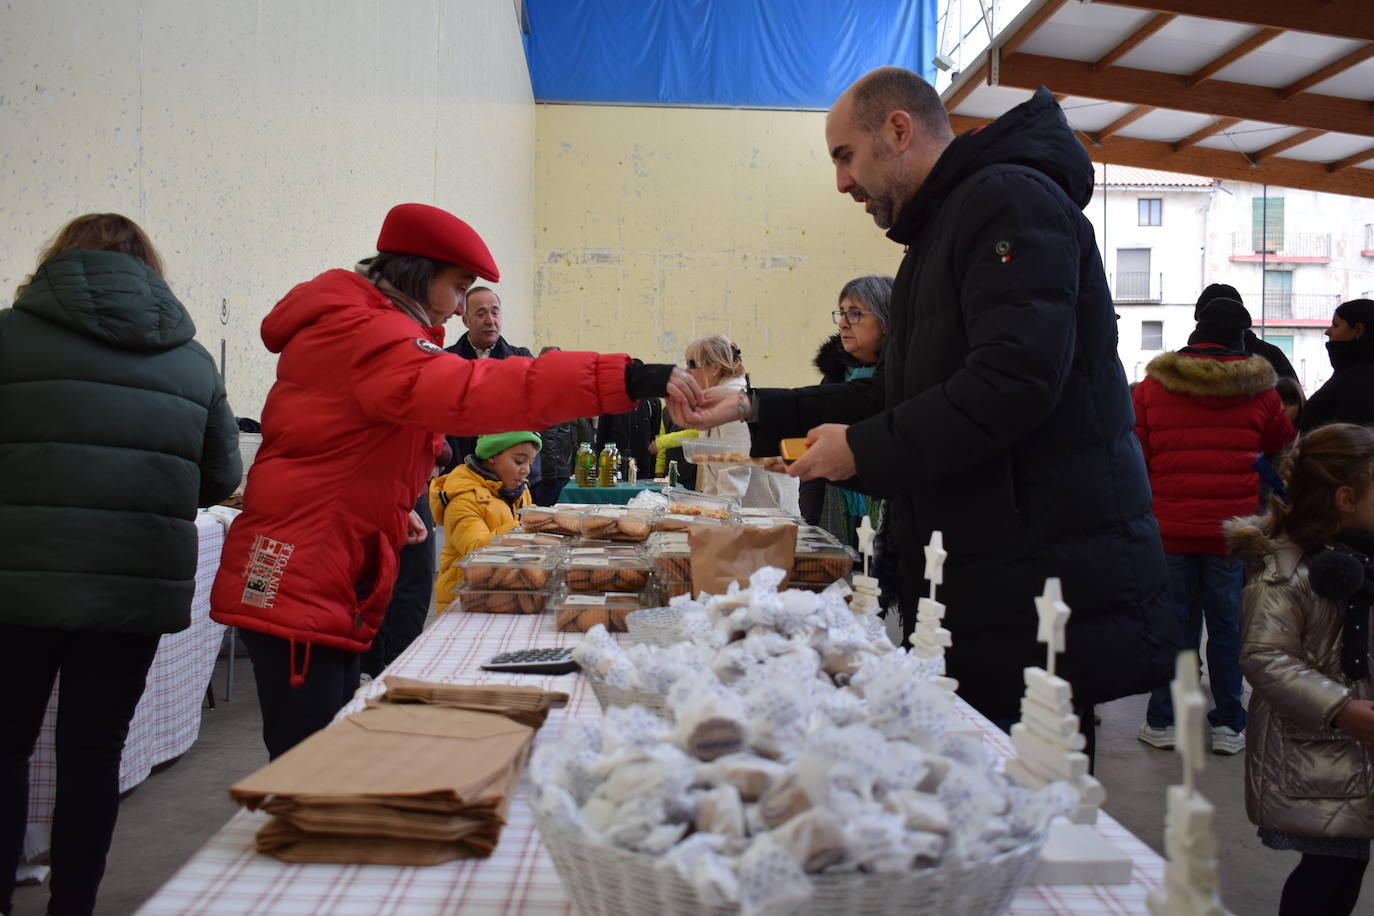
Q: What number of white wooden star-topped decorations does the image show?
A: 4